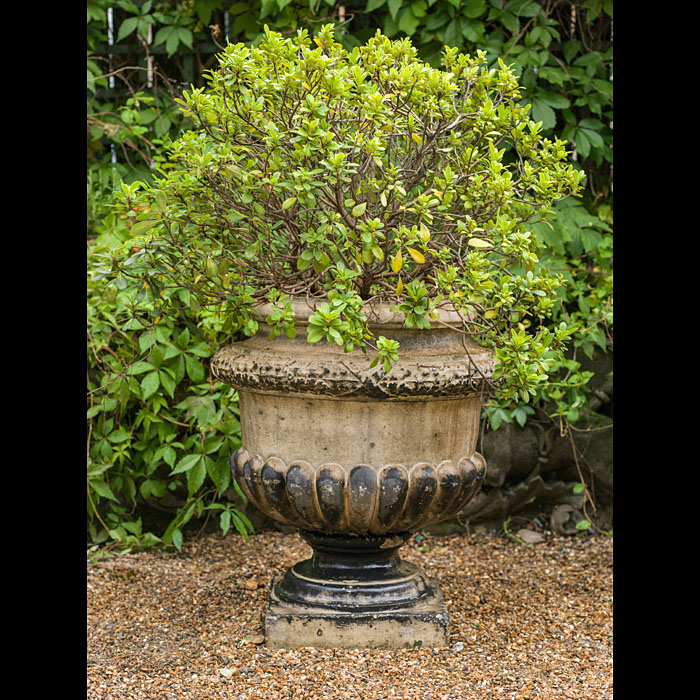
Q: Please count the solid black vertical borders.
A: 2